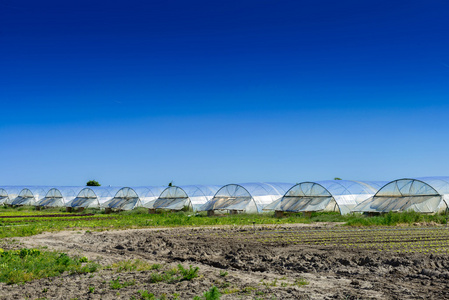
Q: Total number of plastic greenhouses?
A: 9